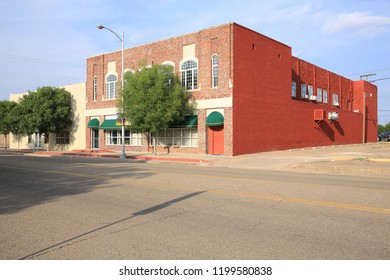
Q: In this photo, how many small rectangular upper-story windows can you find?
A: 6